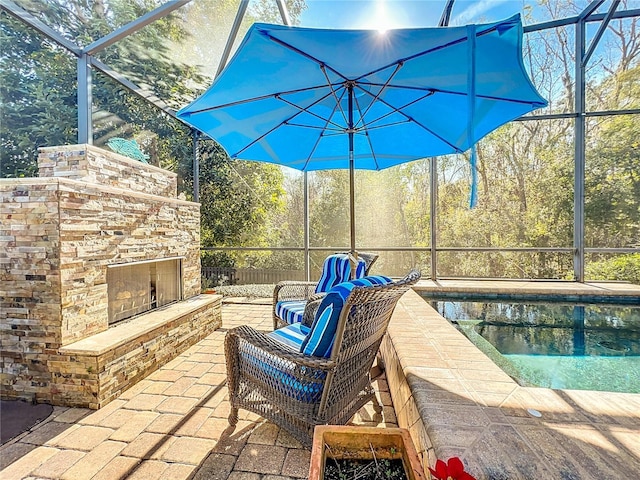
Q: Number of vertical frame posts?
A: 5